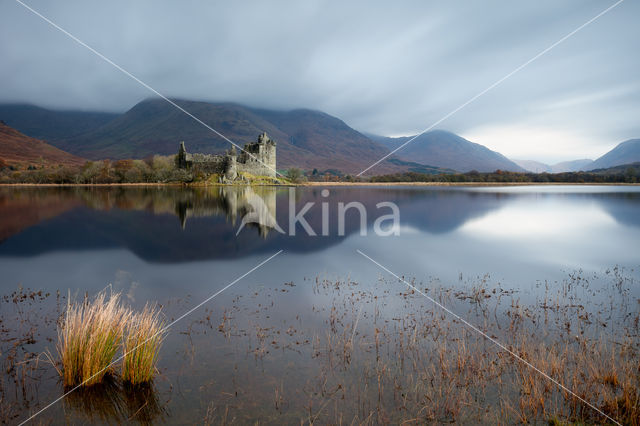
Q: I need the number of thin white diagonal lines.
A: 4